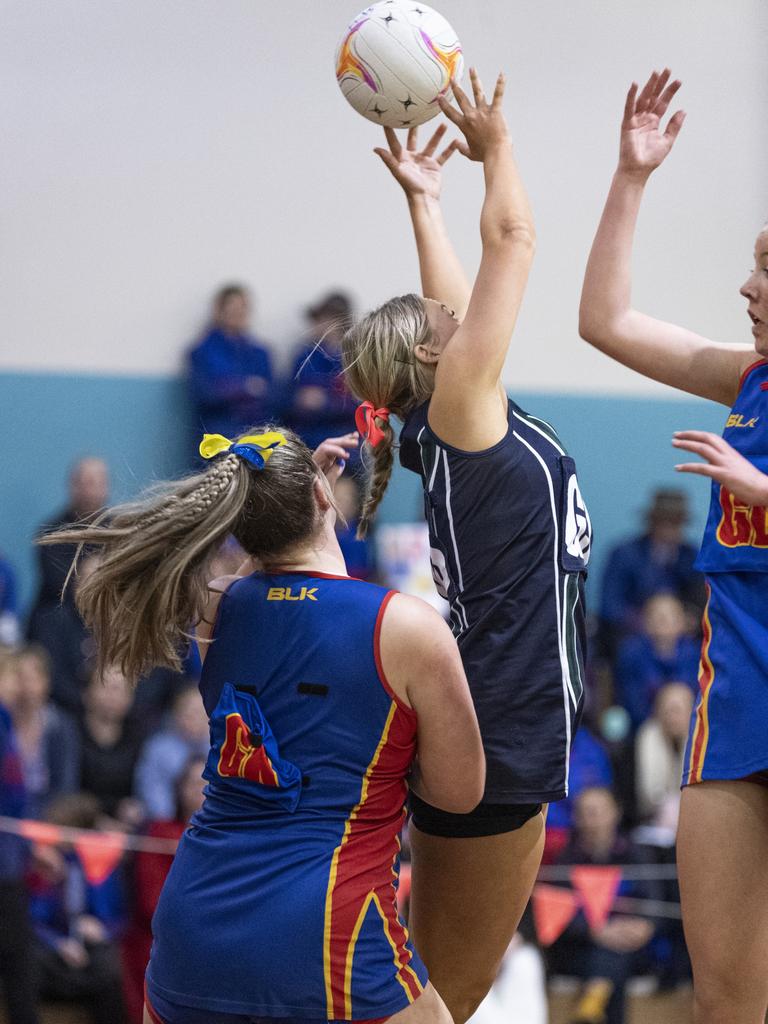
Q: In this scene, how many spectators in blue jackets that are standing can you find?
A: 2